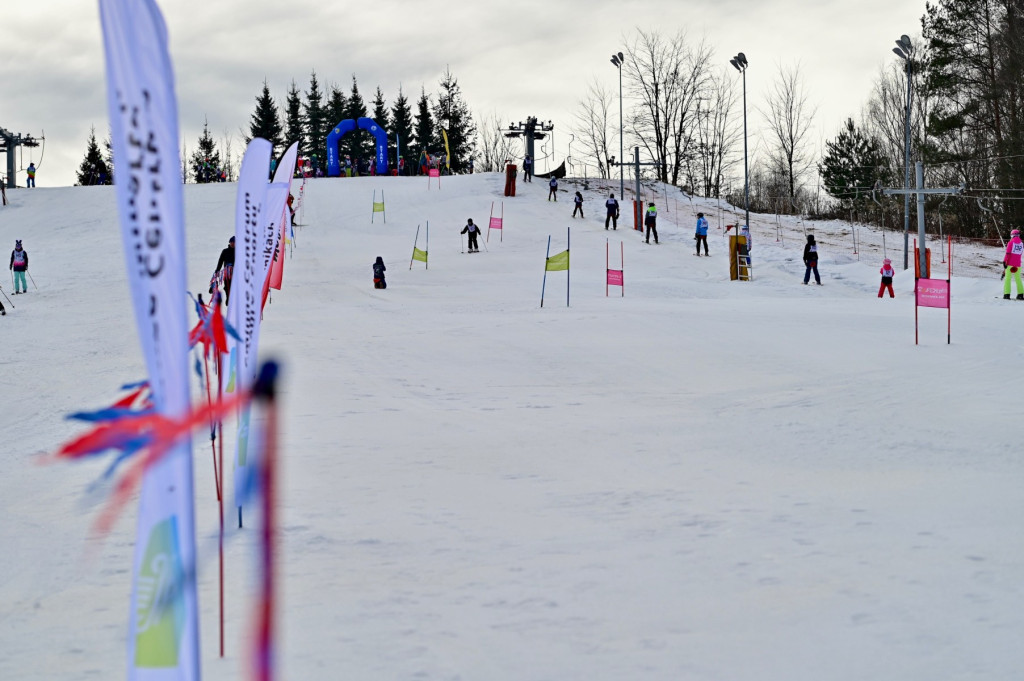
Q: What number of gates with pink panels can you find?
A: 4